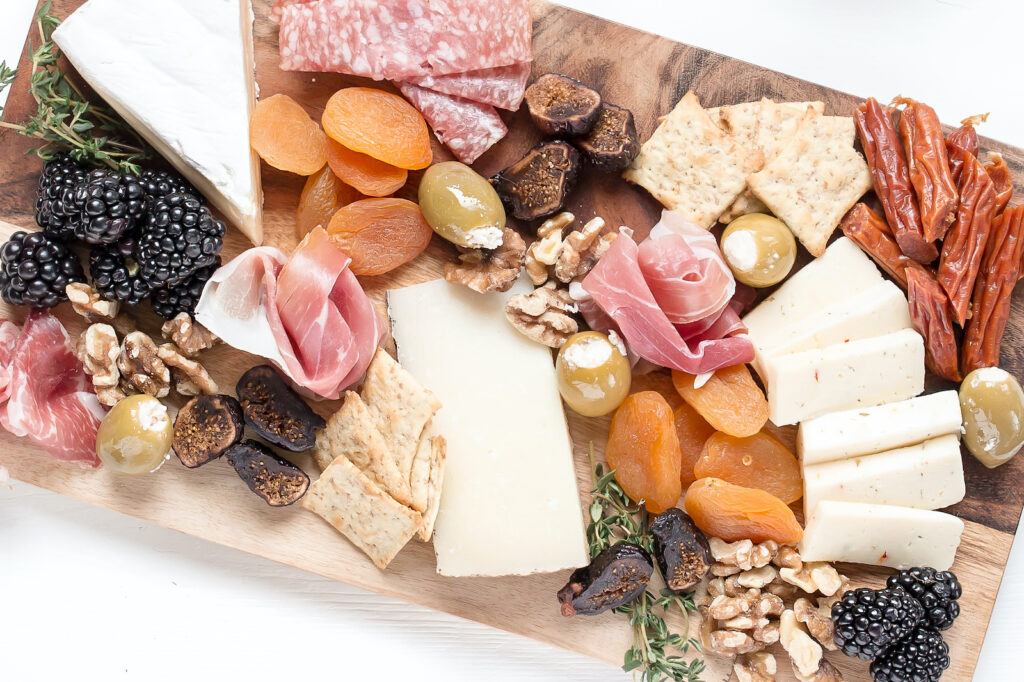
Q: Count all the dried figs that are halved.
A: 8